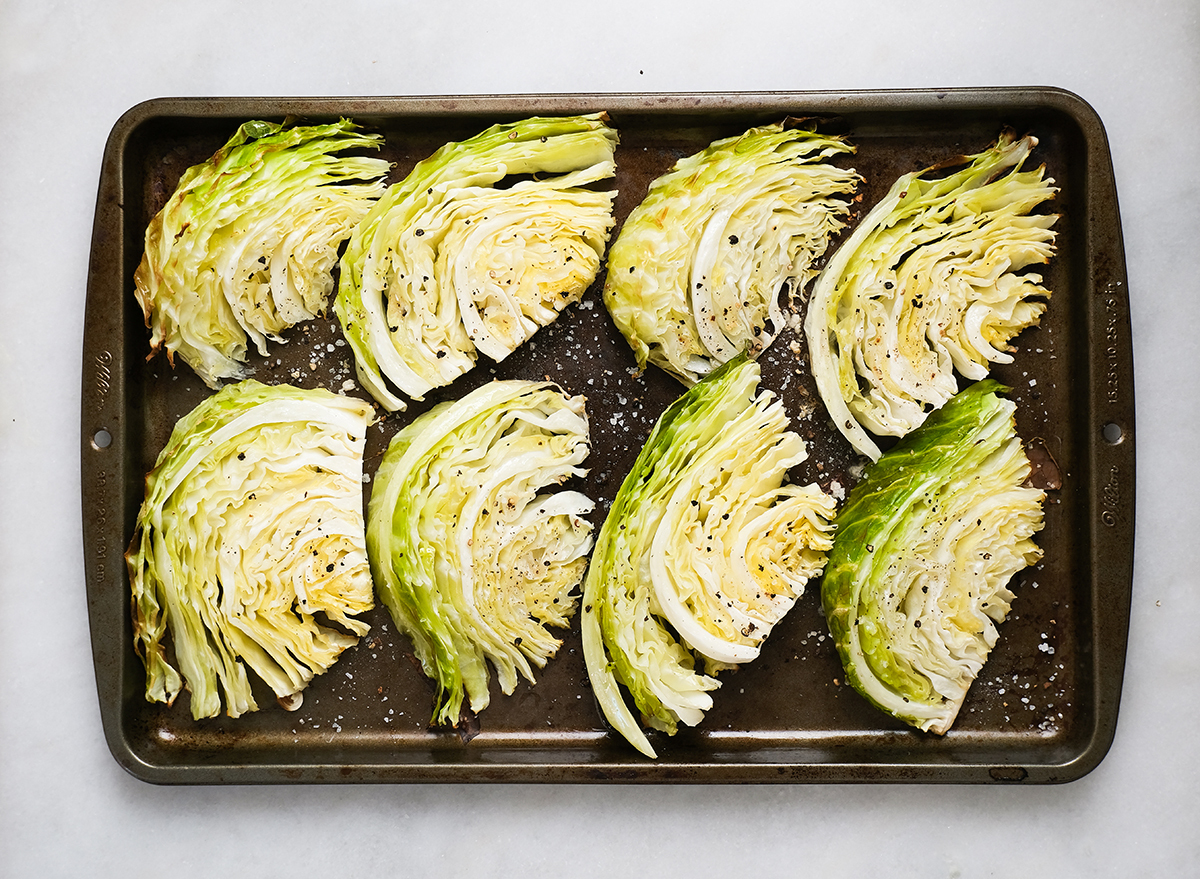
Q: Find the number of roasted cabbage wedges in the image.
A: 8